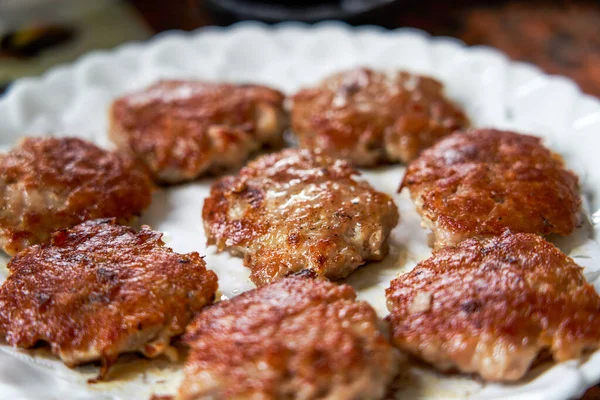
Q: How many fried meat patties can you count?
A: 8